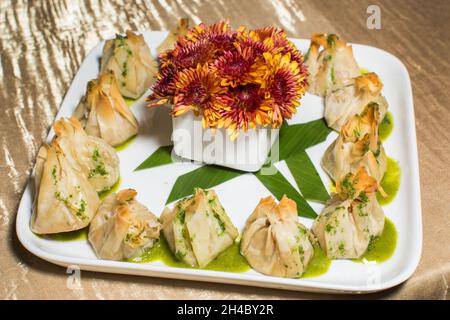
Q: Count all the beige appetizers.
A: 12